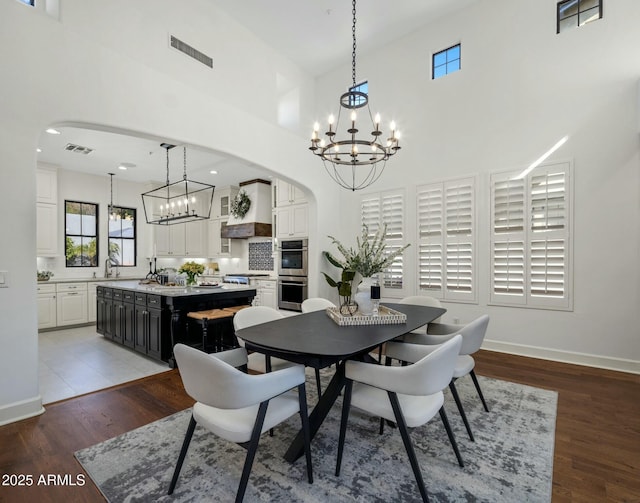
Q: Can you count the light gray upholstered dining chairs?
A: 6